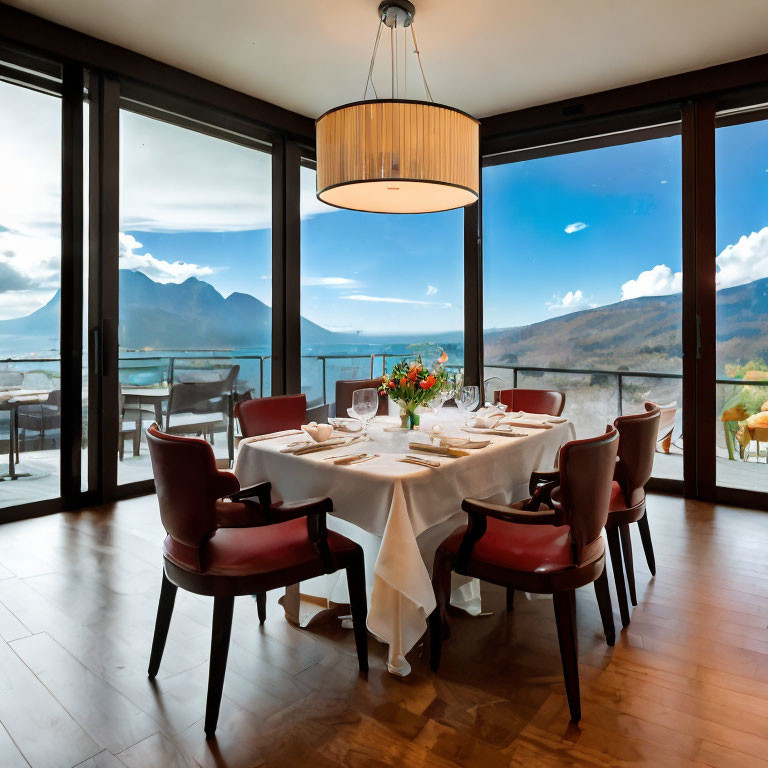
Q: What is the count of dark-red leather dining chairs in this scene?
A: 6